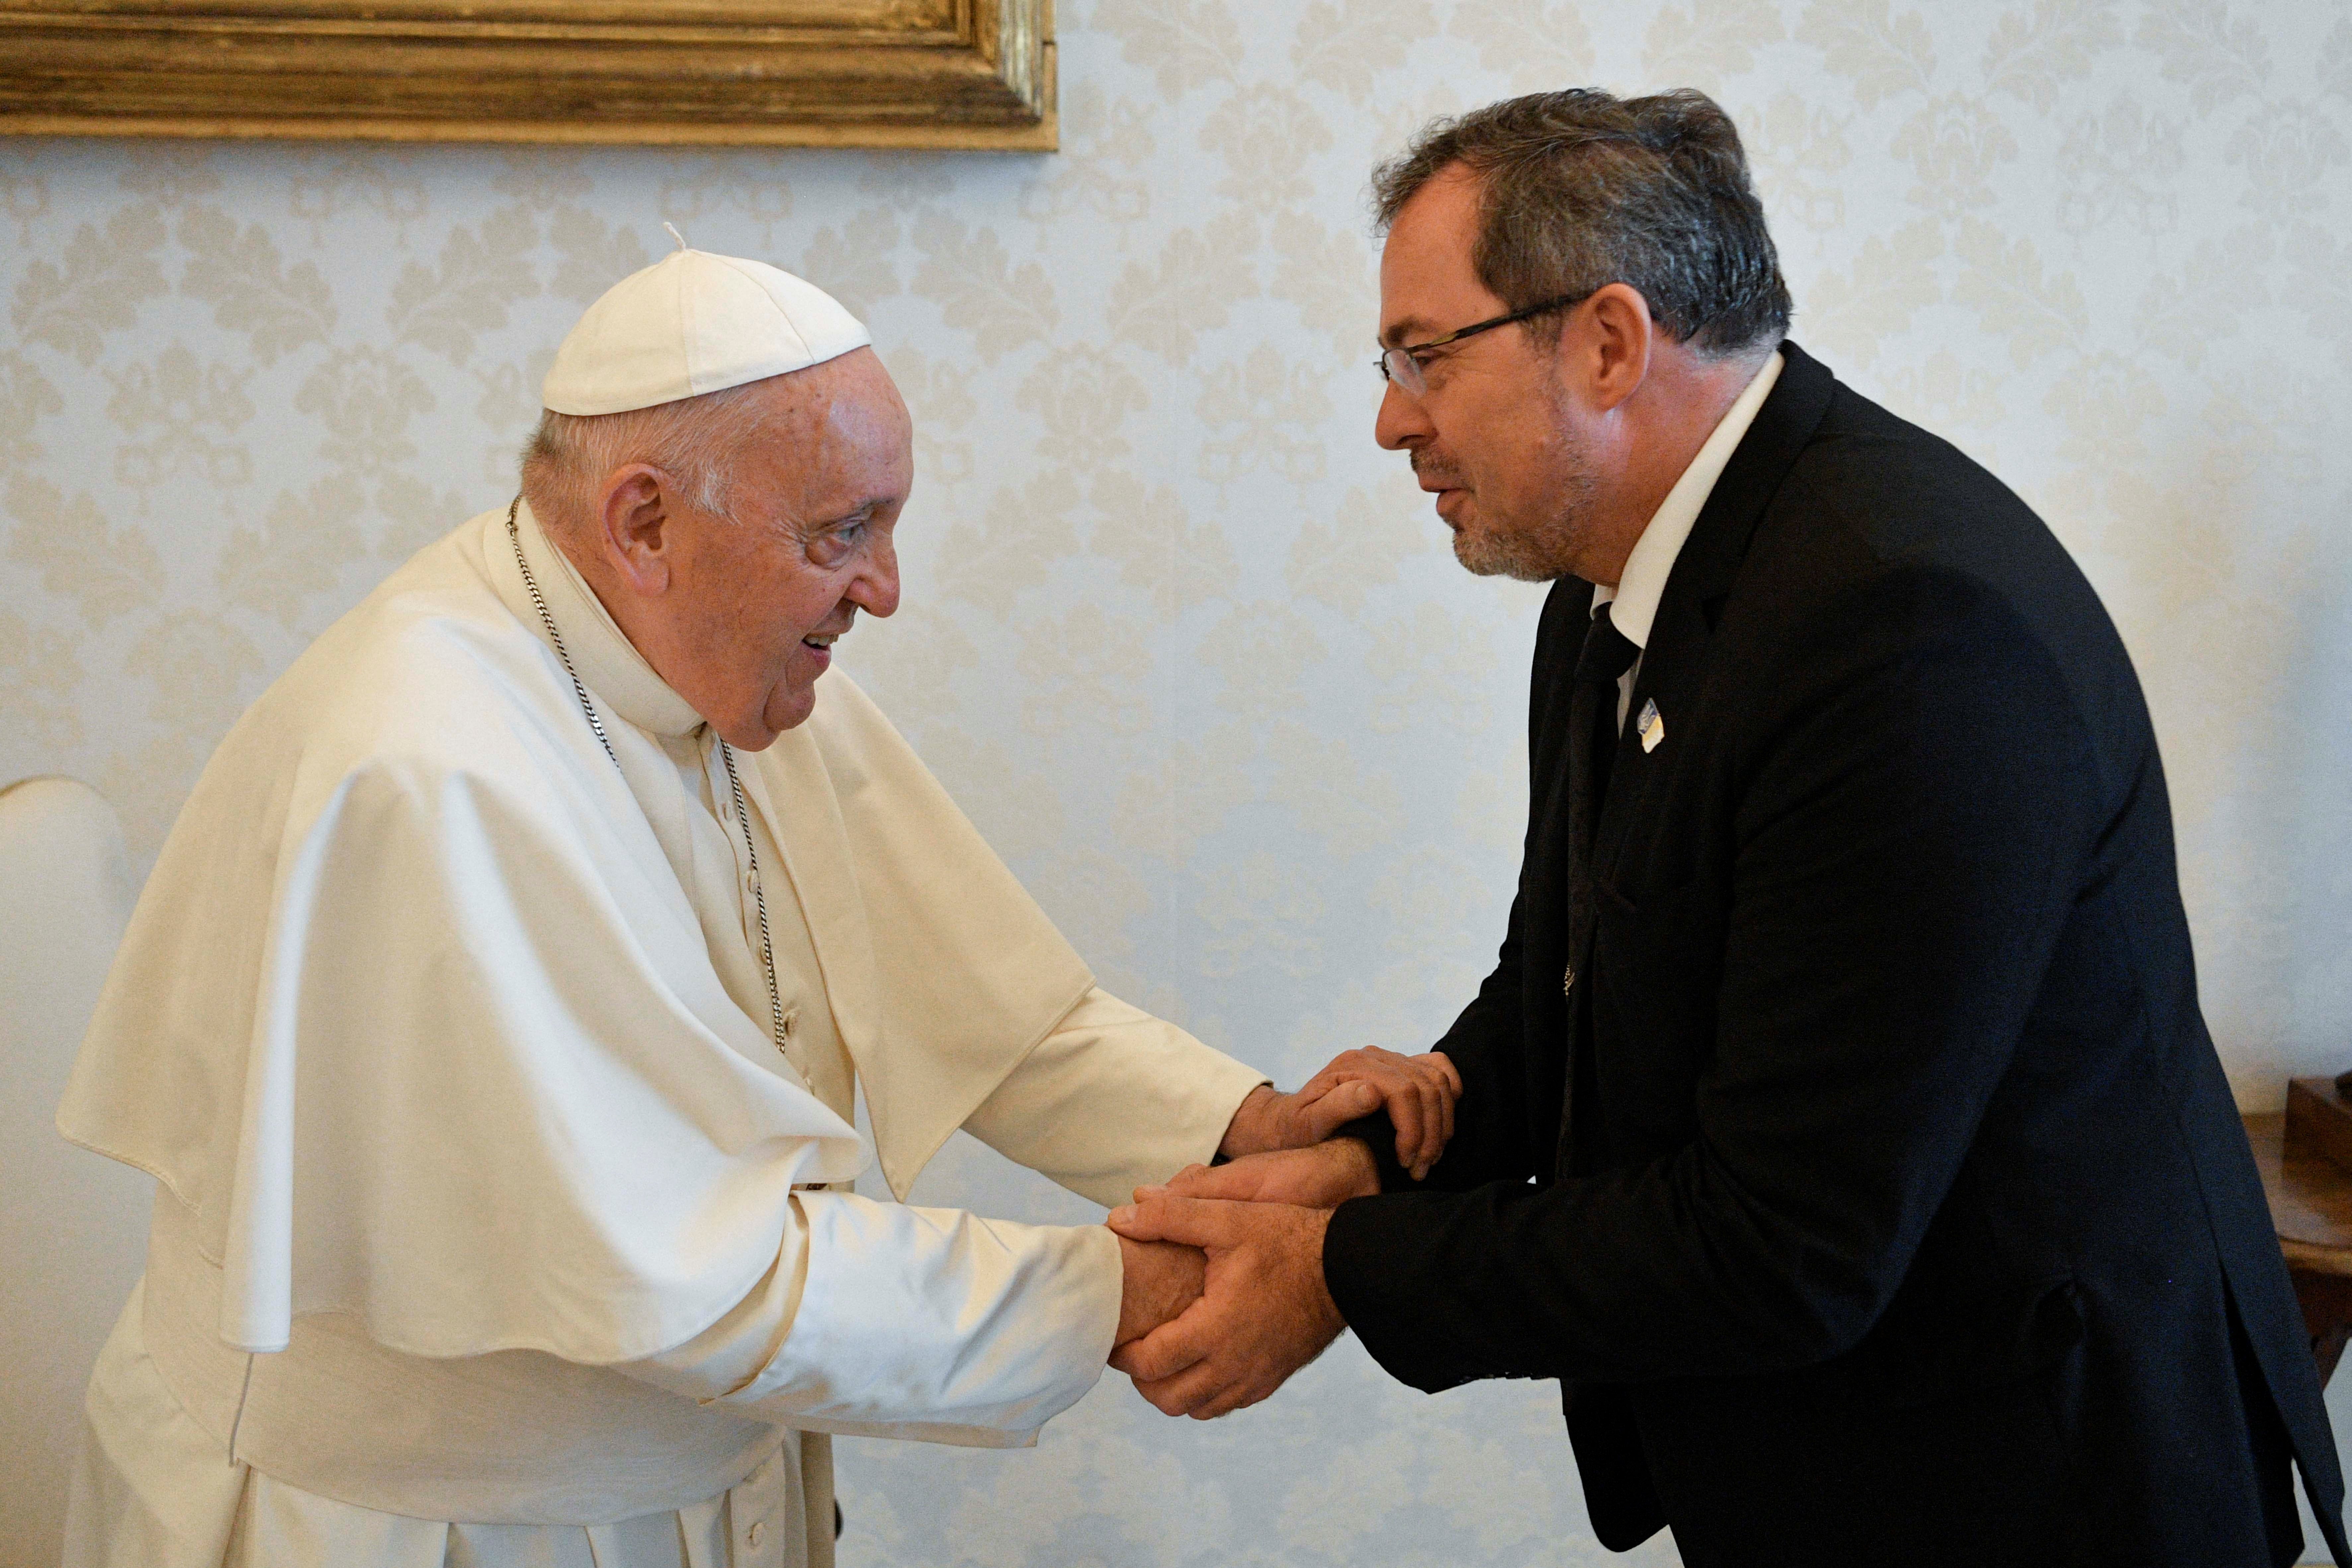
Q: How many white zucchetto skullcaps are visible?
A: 1